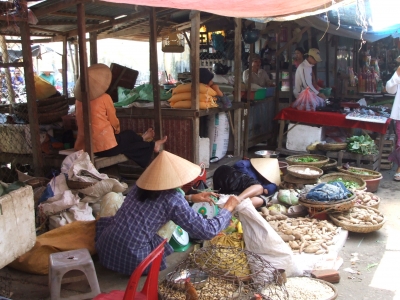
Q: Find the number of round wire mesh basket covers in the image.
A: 1